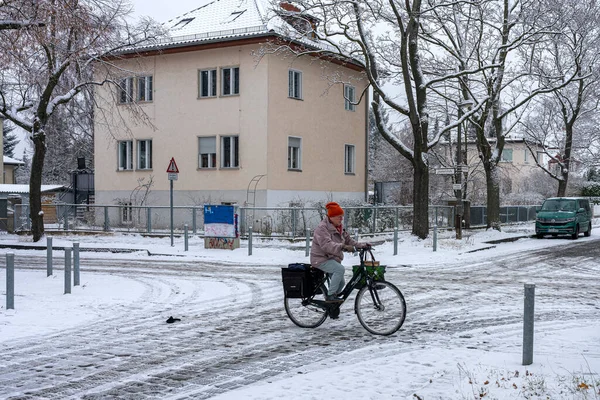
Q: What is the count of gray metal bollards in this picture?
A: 11